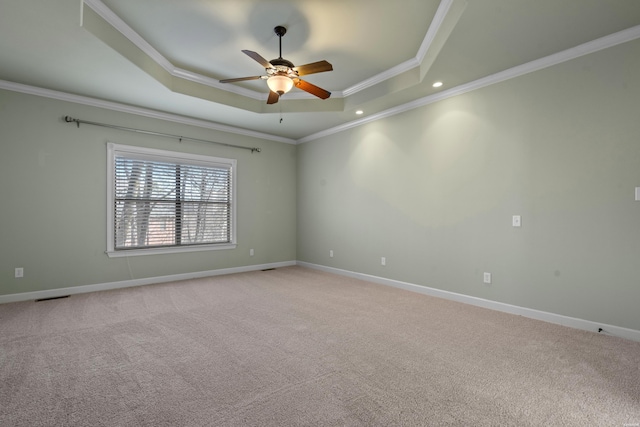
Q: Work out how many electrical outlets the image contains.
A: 5